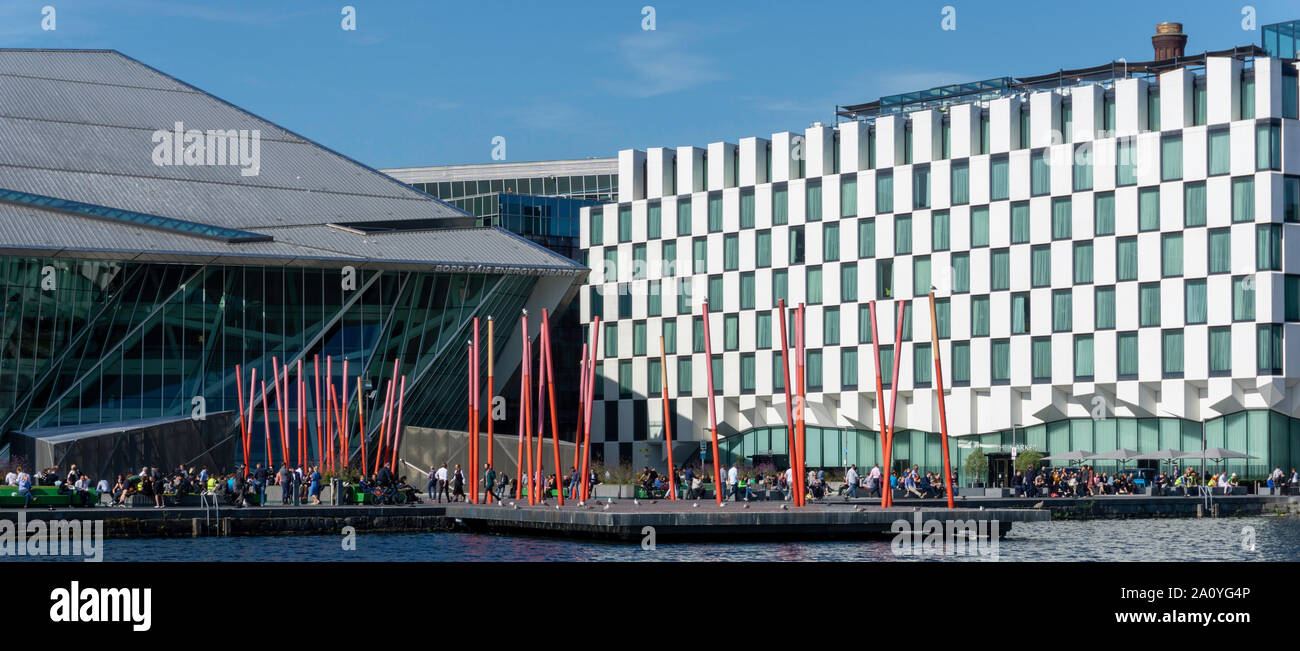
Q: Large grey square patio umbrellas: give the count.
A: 4